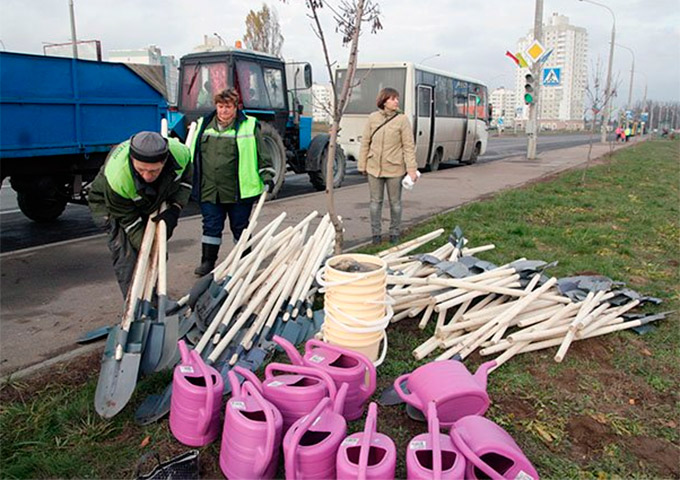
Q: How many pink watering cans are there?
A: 9